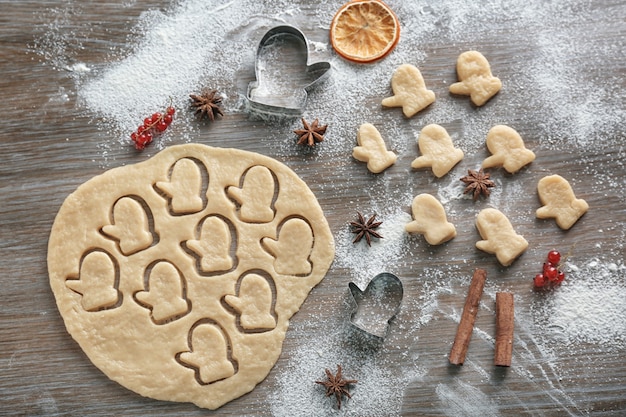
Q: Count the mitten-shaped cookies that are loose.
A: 8